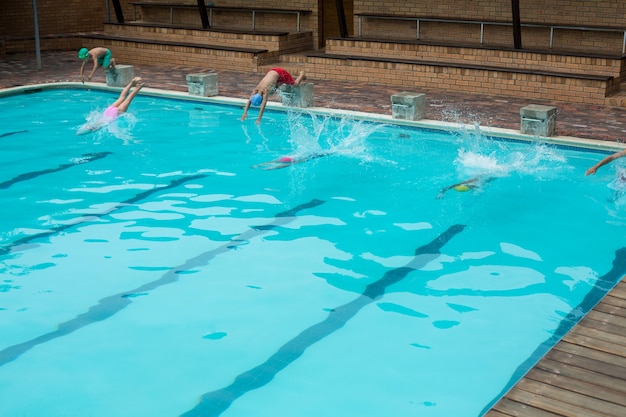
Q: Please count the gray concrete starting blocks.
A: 5